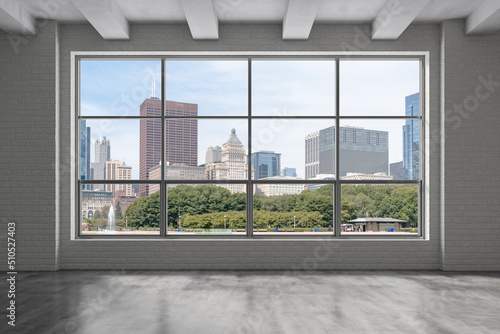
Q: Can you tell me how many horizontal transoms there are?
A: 2